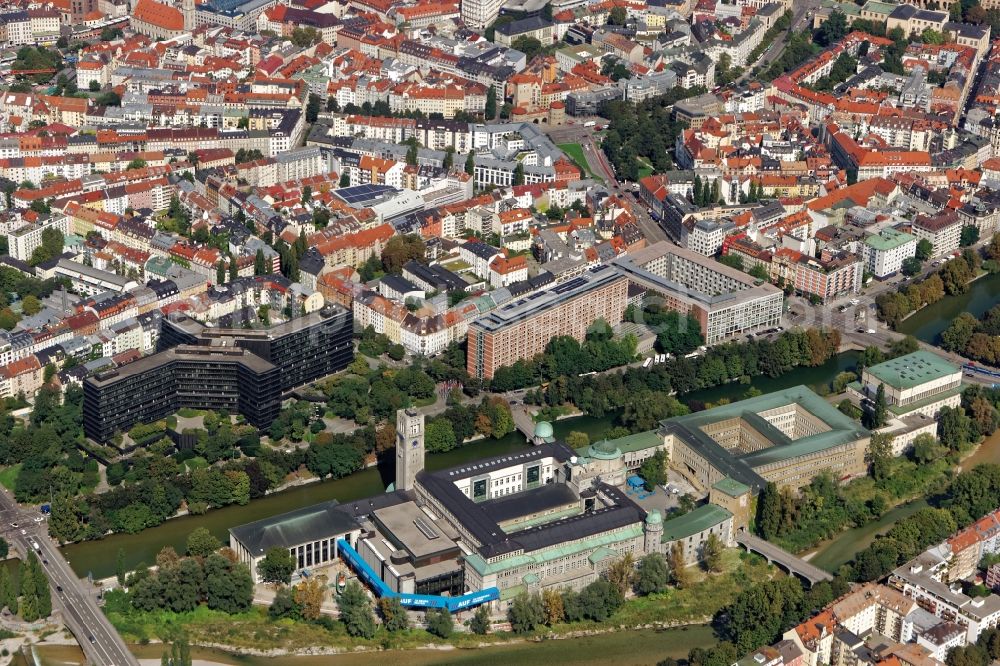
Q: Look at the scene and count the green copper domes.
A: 3